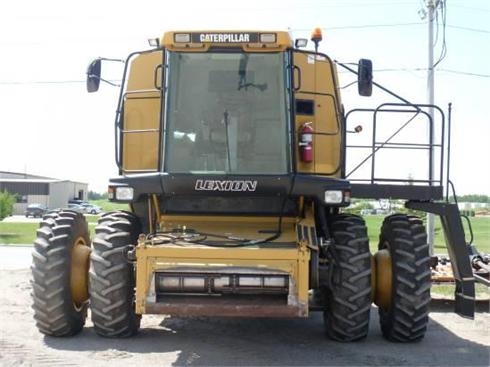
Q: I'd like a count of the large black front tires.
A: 4